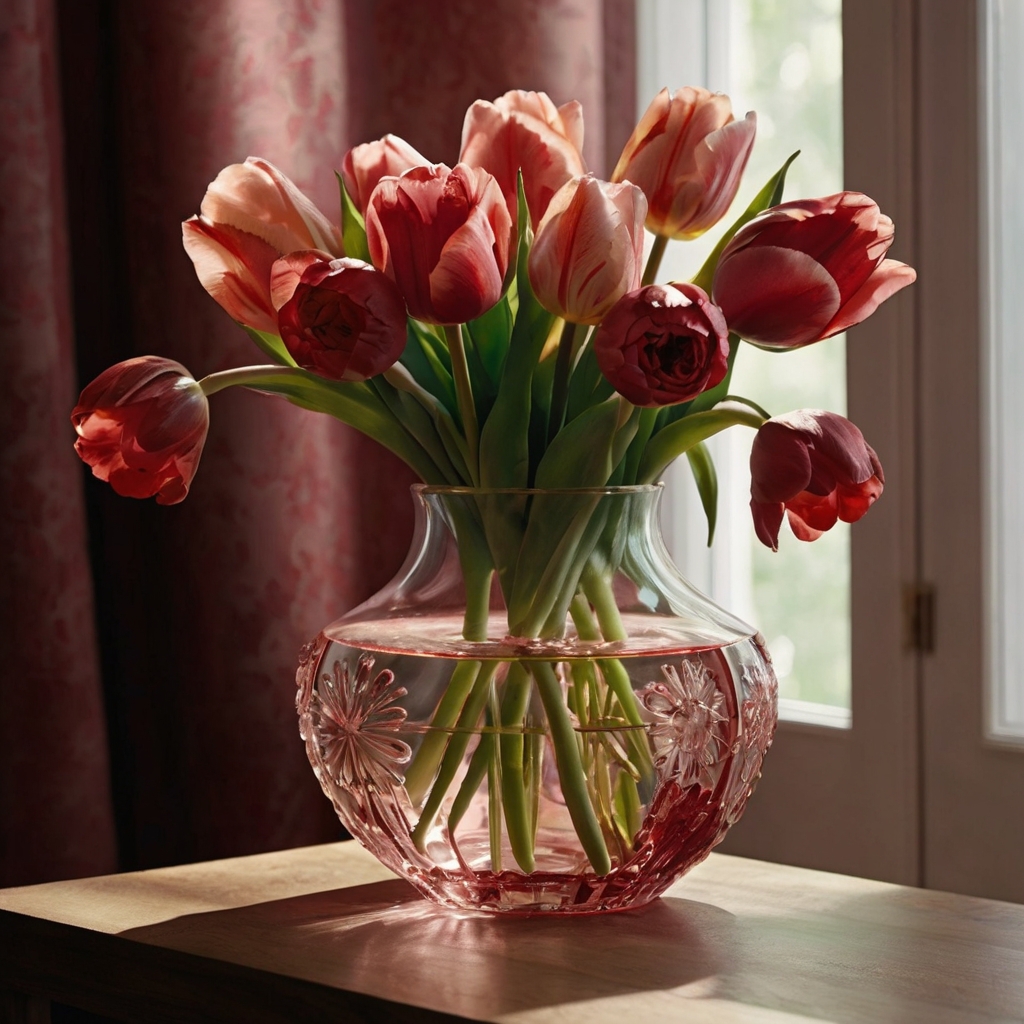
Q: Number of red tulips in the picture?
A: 6